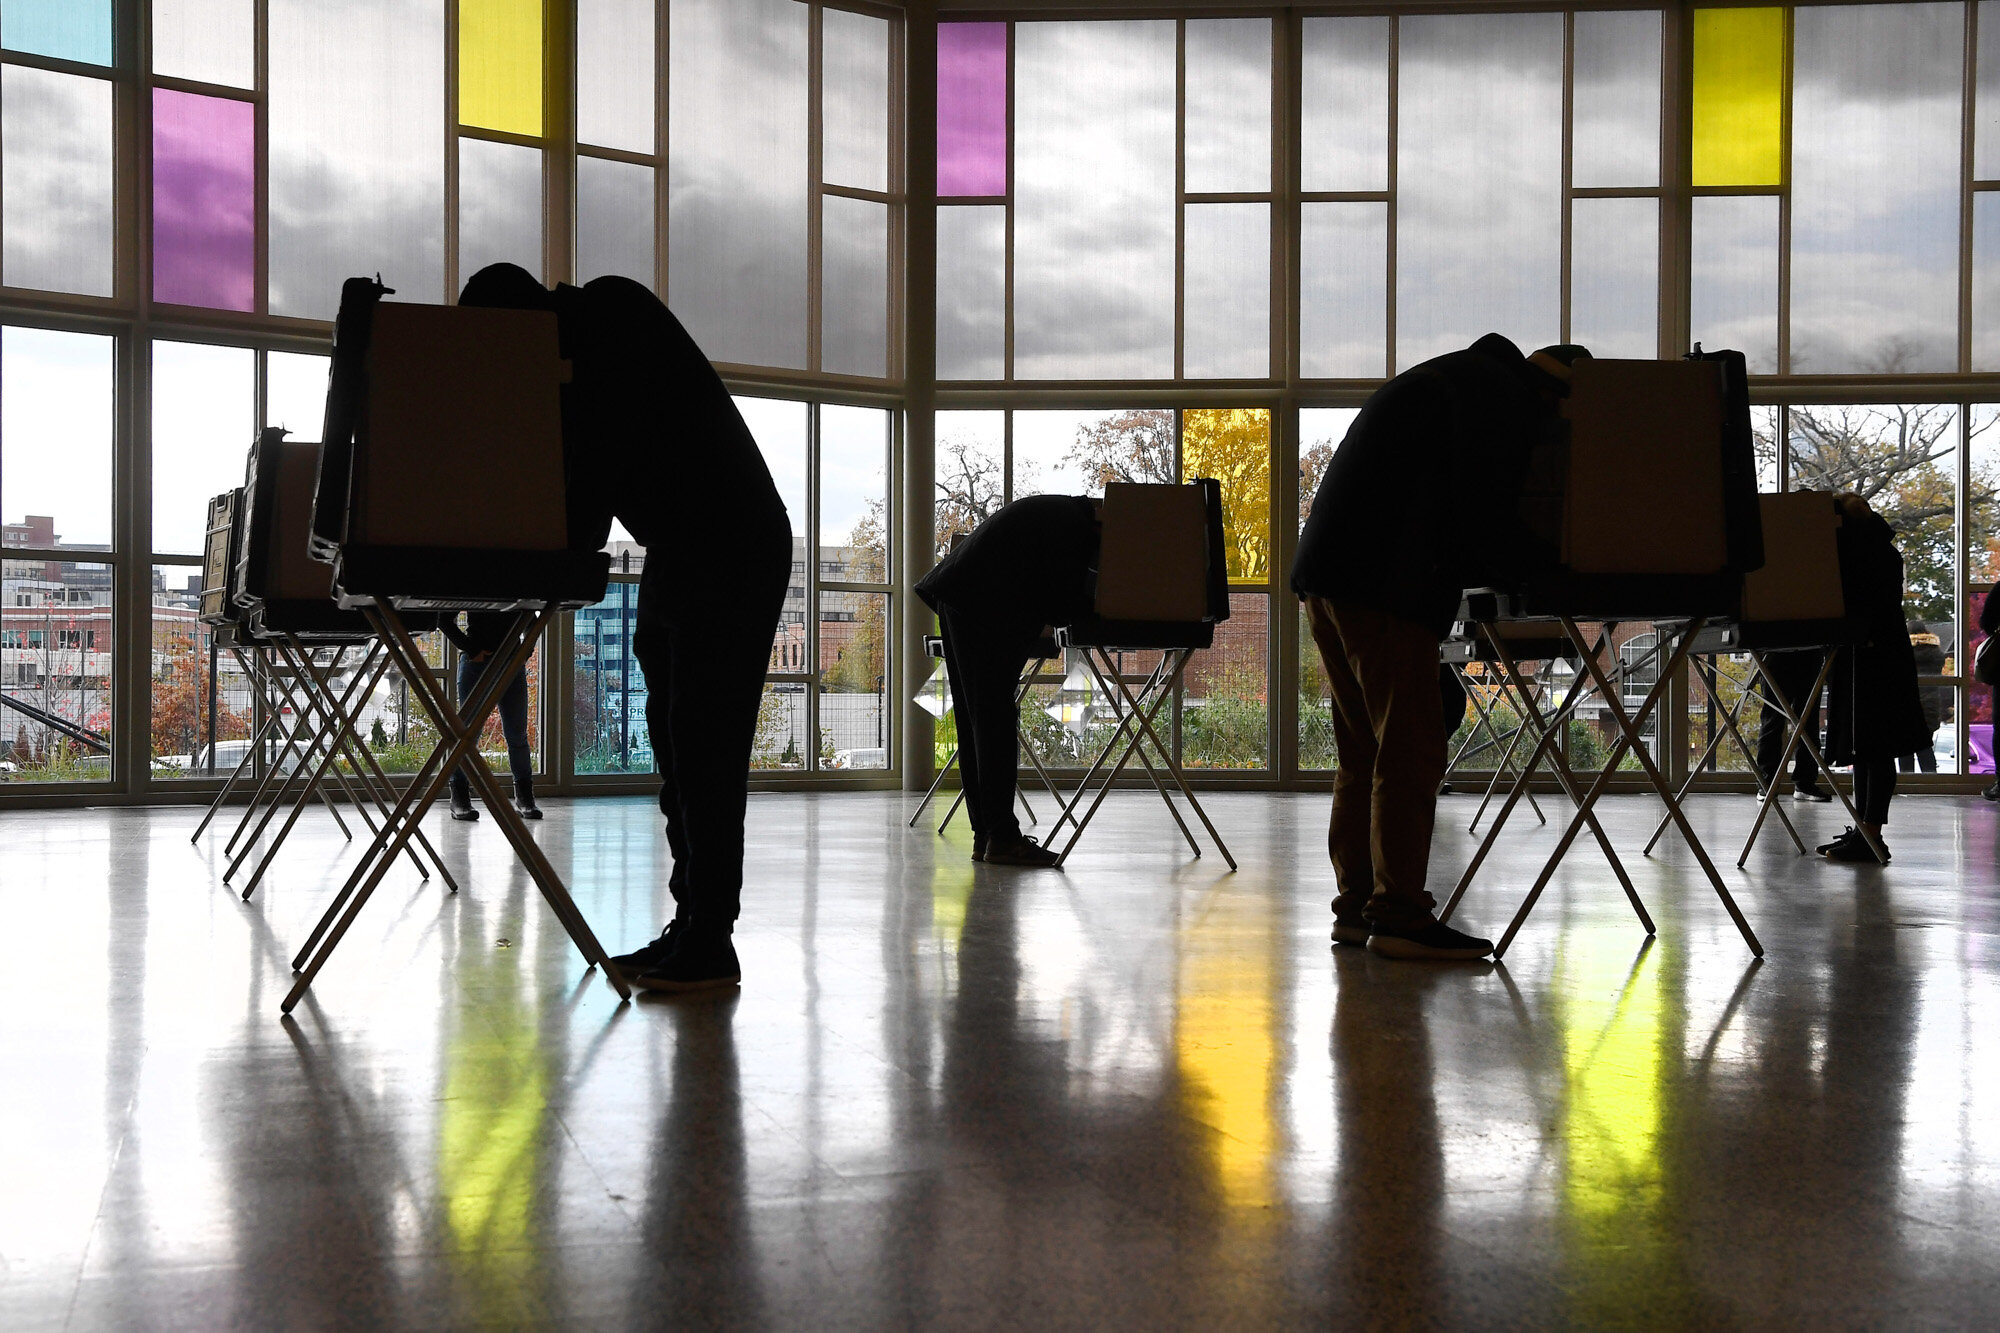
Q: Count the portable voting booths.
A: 8